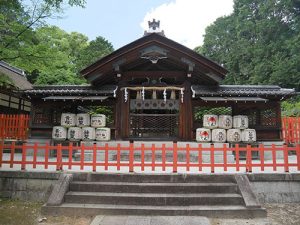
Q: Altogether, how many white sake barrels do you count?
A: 14